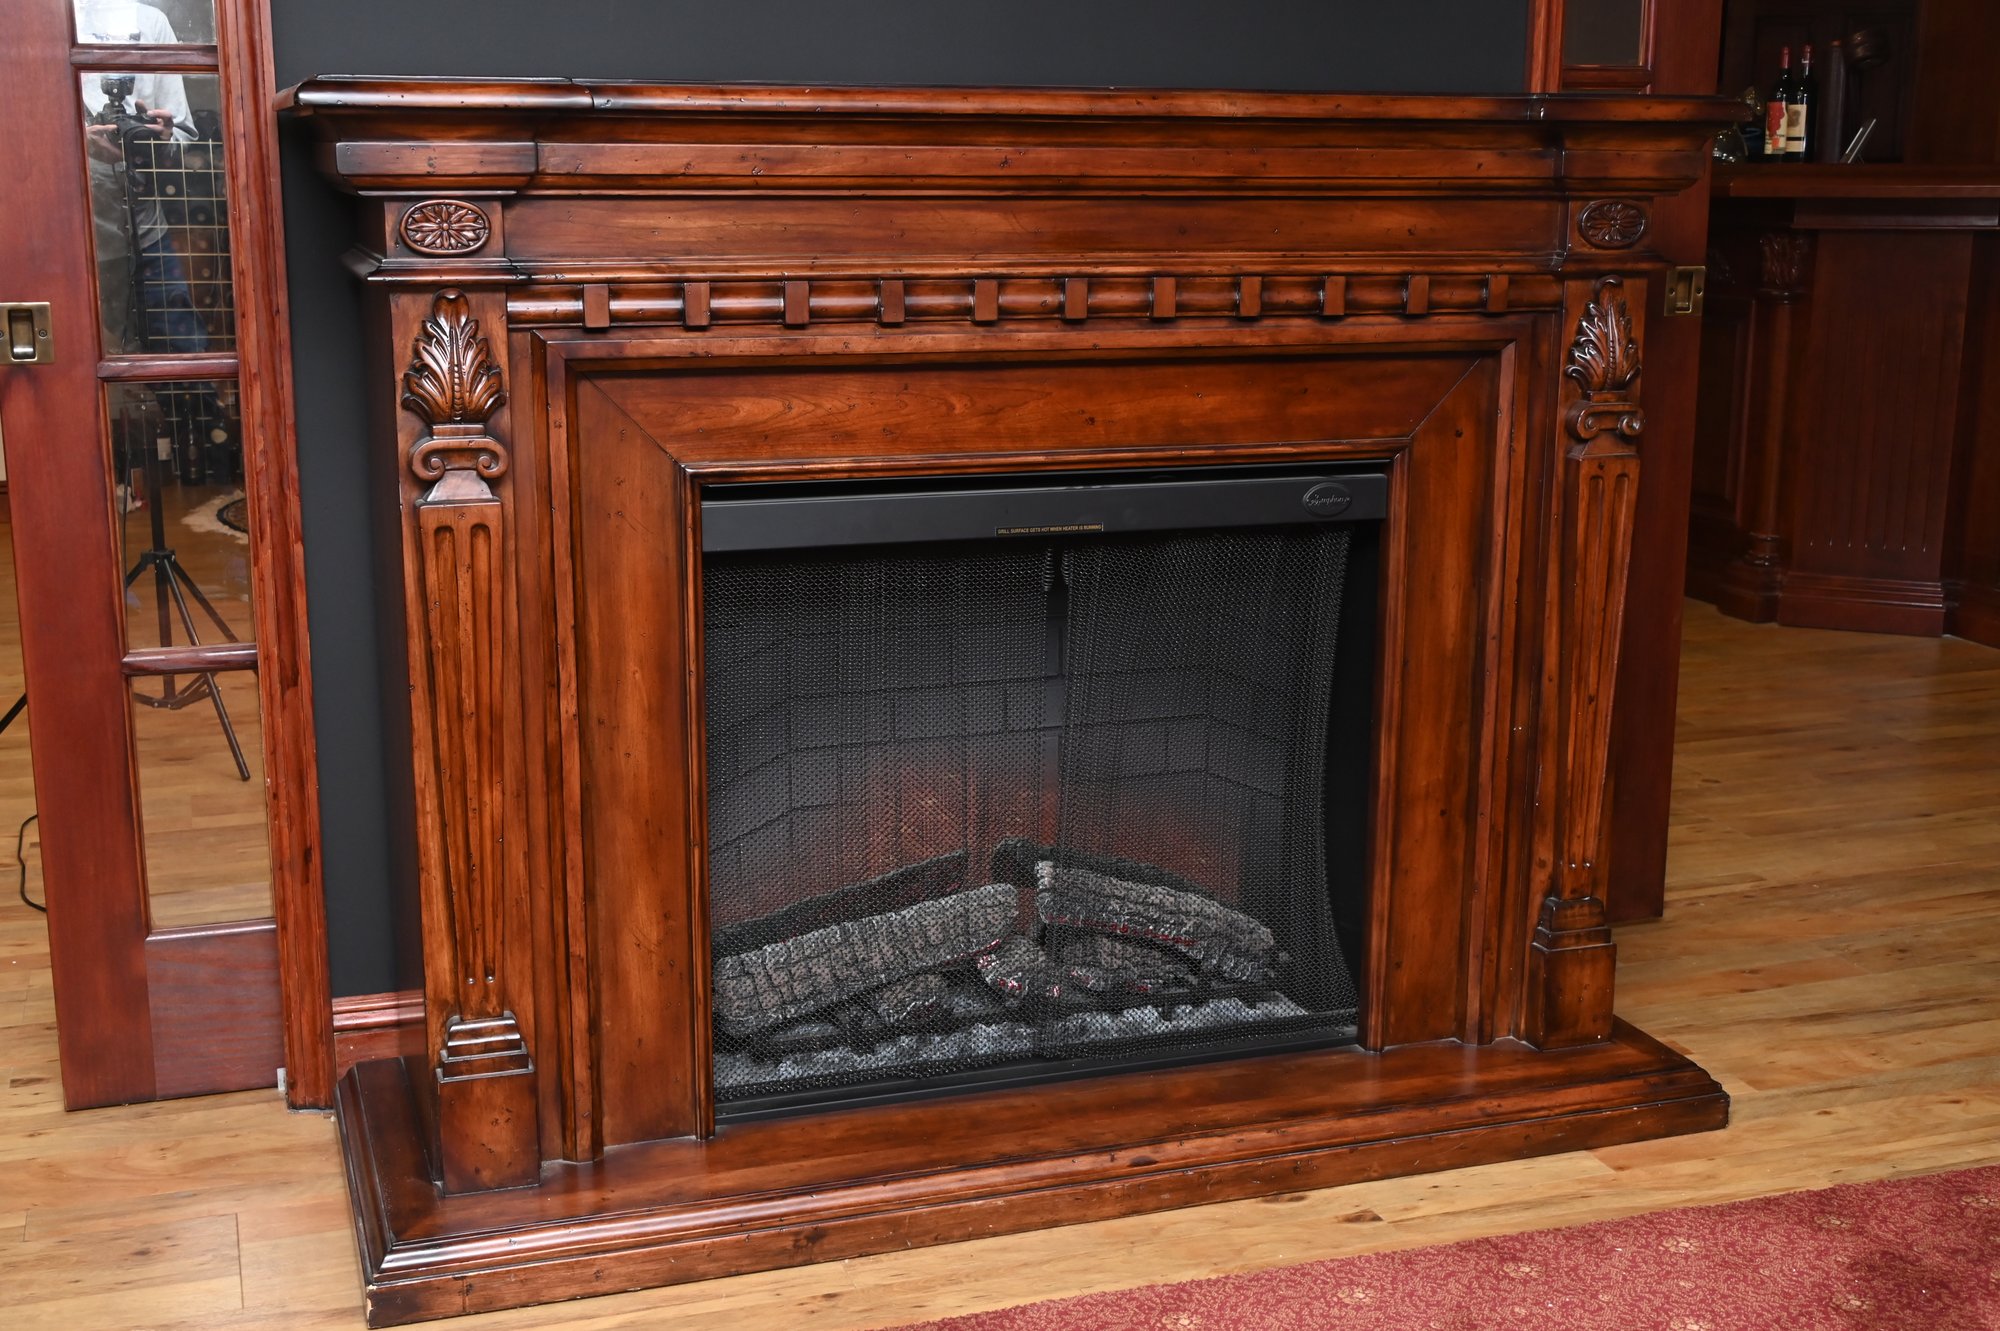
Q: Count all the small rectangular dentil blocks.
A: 11